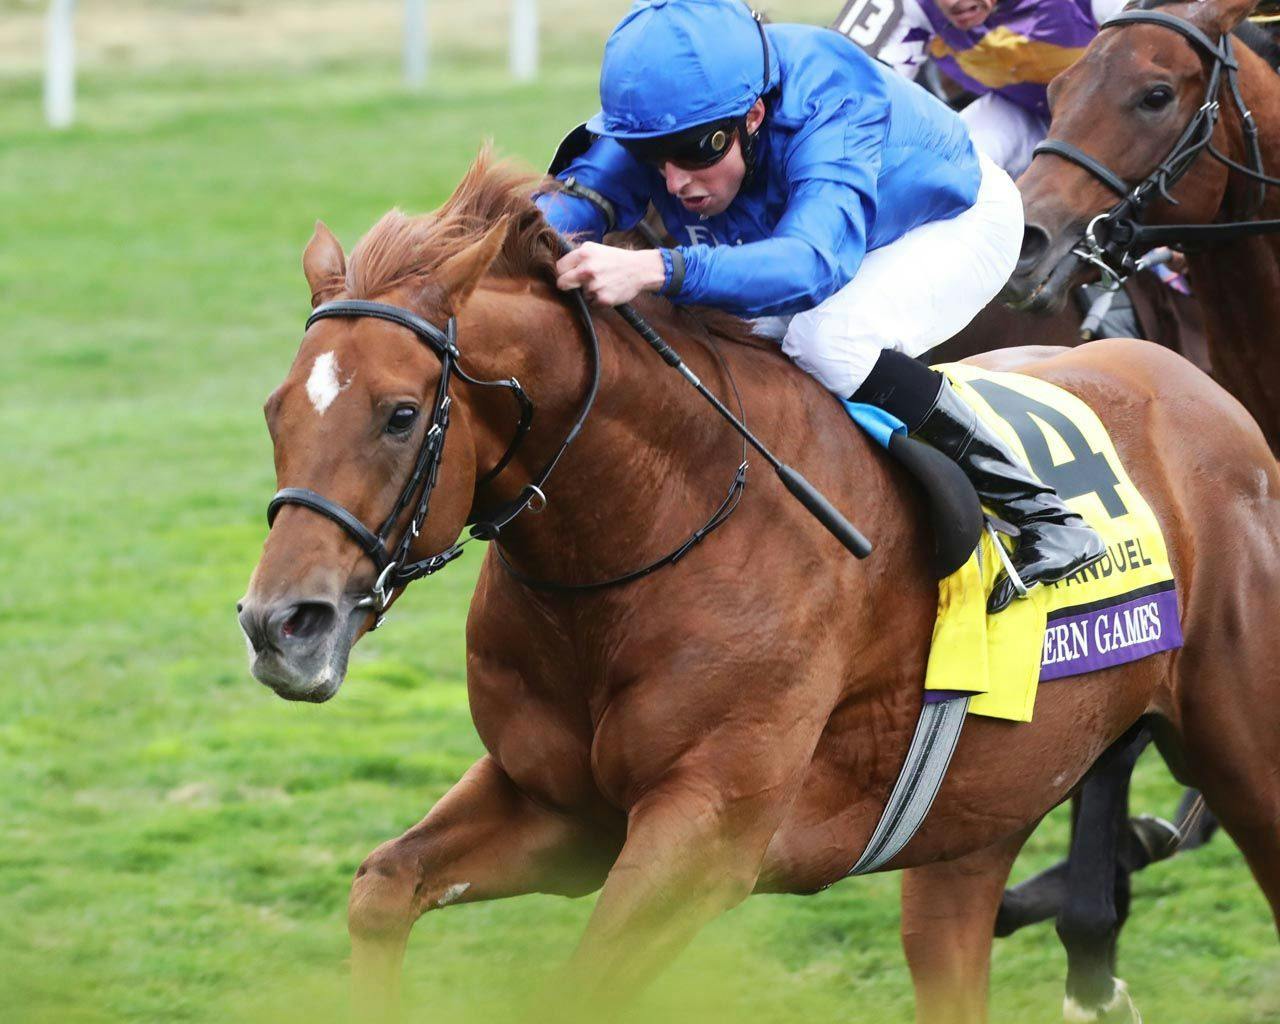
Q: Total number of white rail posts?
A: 3